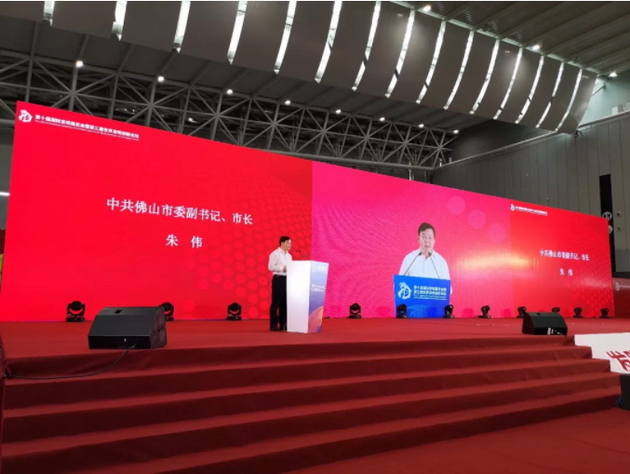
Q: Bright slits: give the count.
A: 15